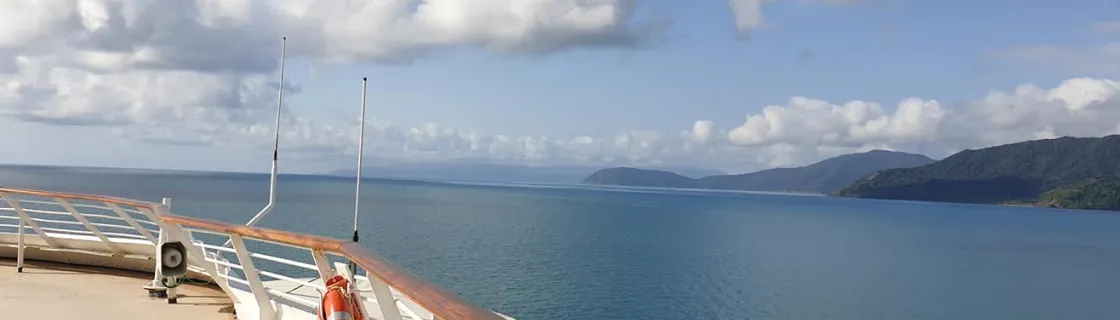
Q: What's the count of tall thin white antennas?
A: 2